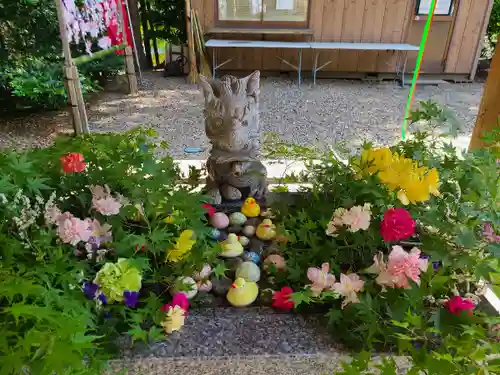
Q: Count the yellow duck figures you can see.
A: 4